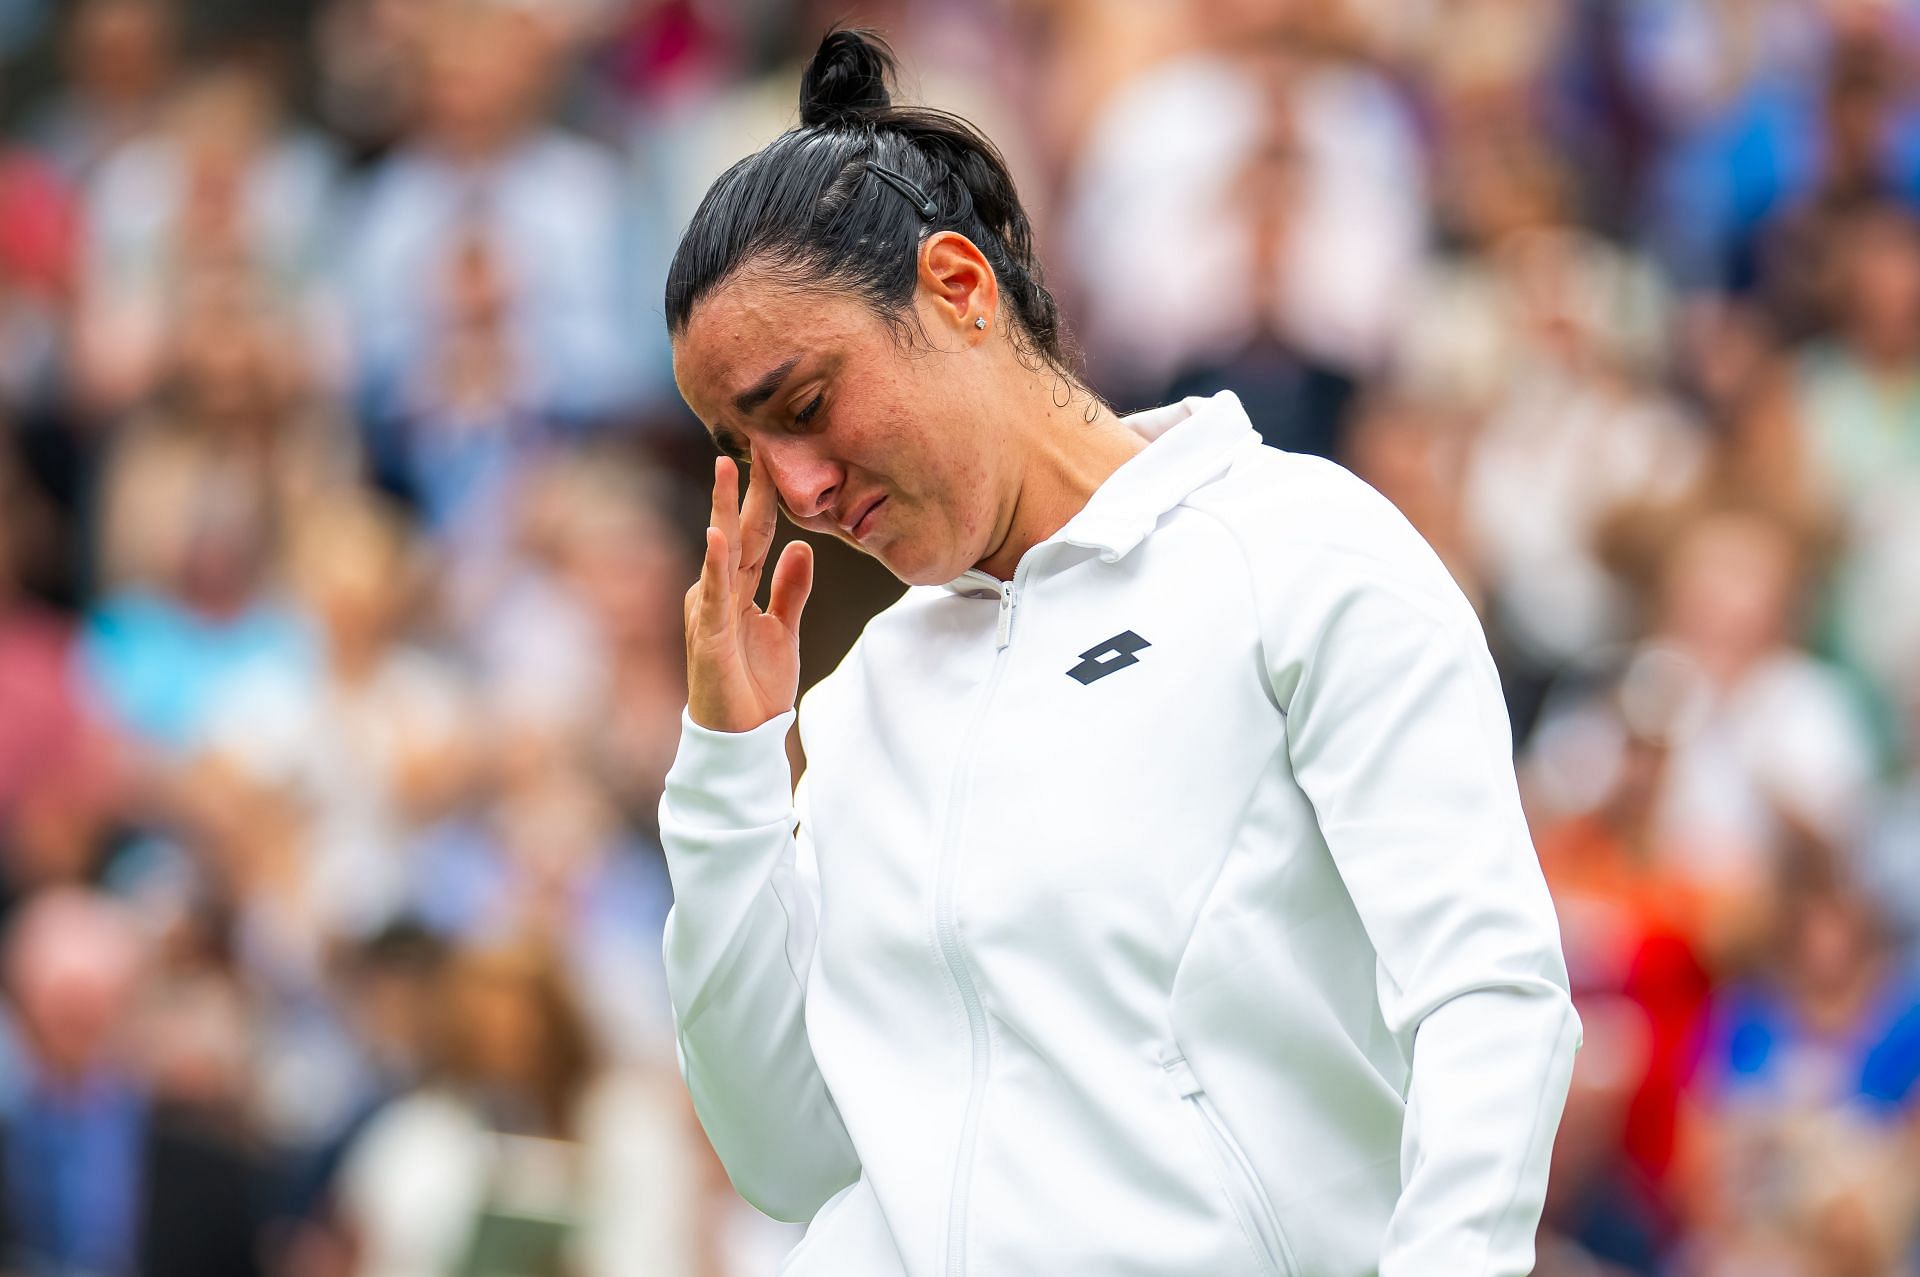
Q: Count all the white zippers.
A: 2